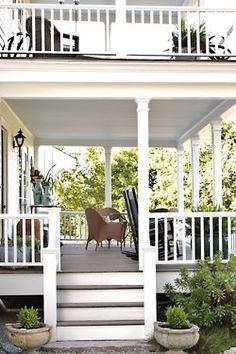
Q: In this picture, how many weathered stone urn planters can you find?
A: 2